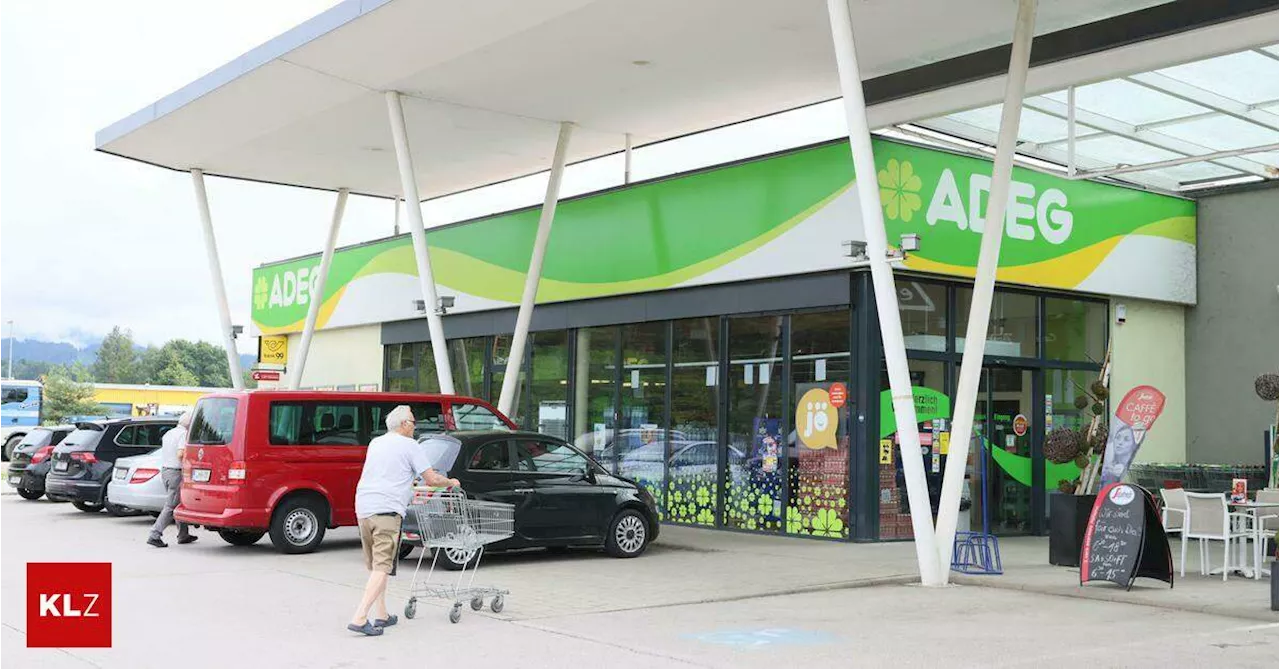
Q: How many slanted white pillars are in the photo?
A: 6